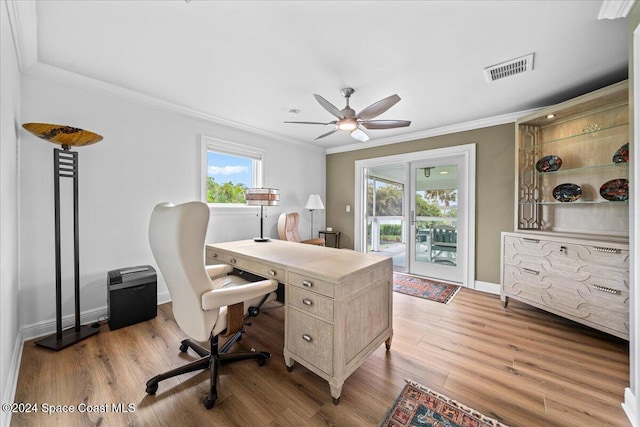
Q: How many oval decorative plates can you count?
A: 4